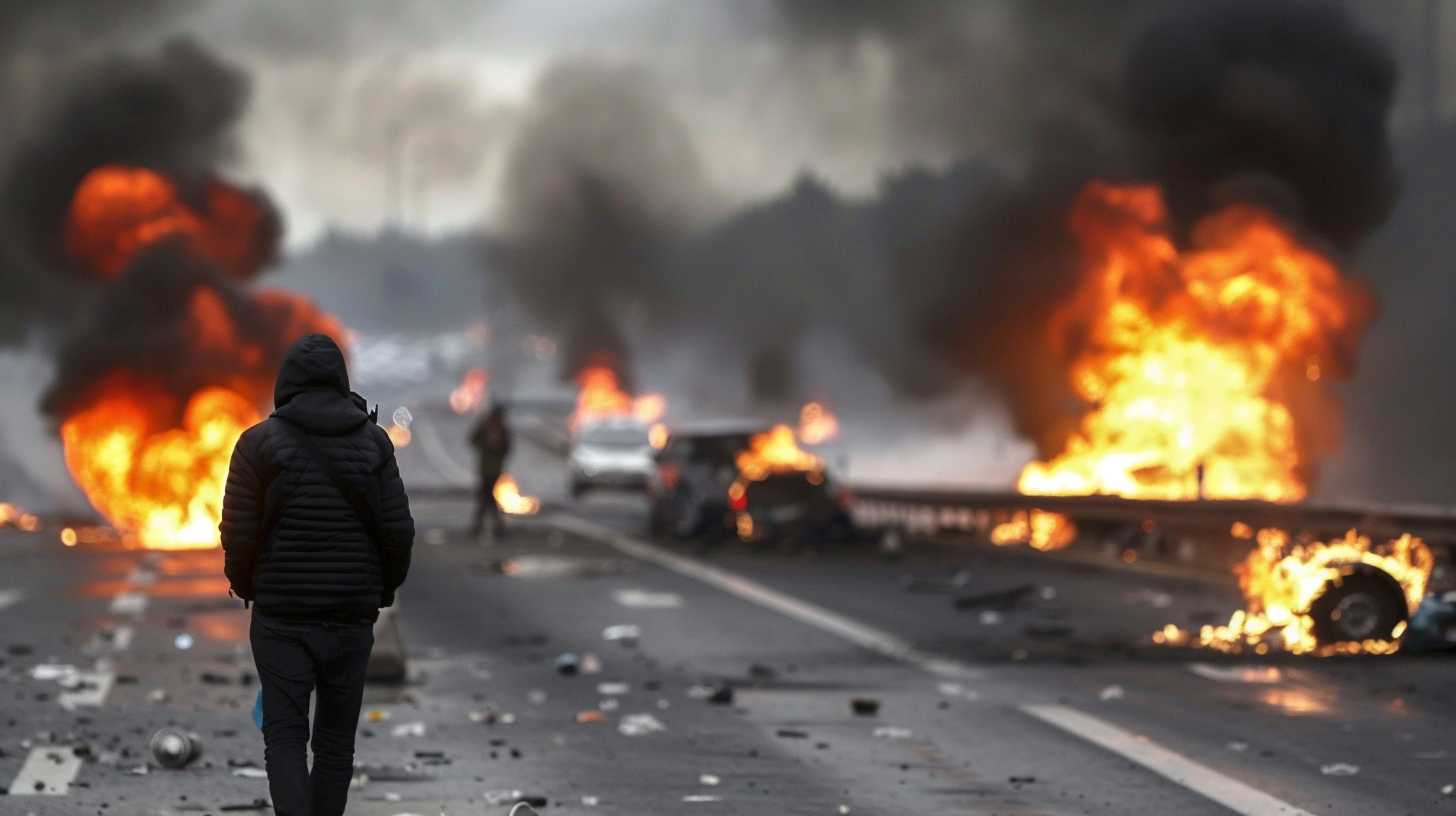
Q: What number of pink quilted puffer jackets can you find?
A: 0